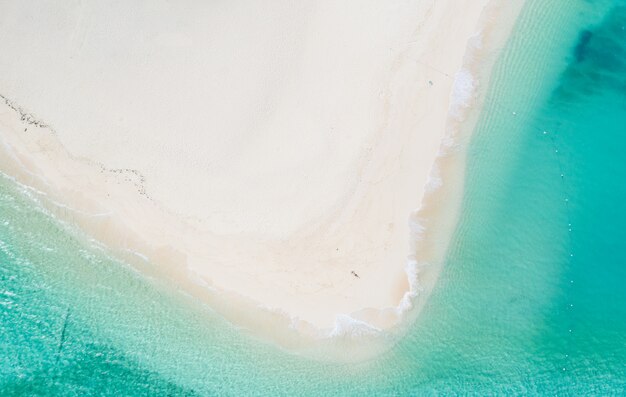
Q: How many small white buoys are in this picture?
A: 13